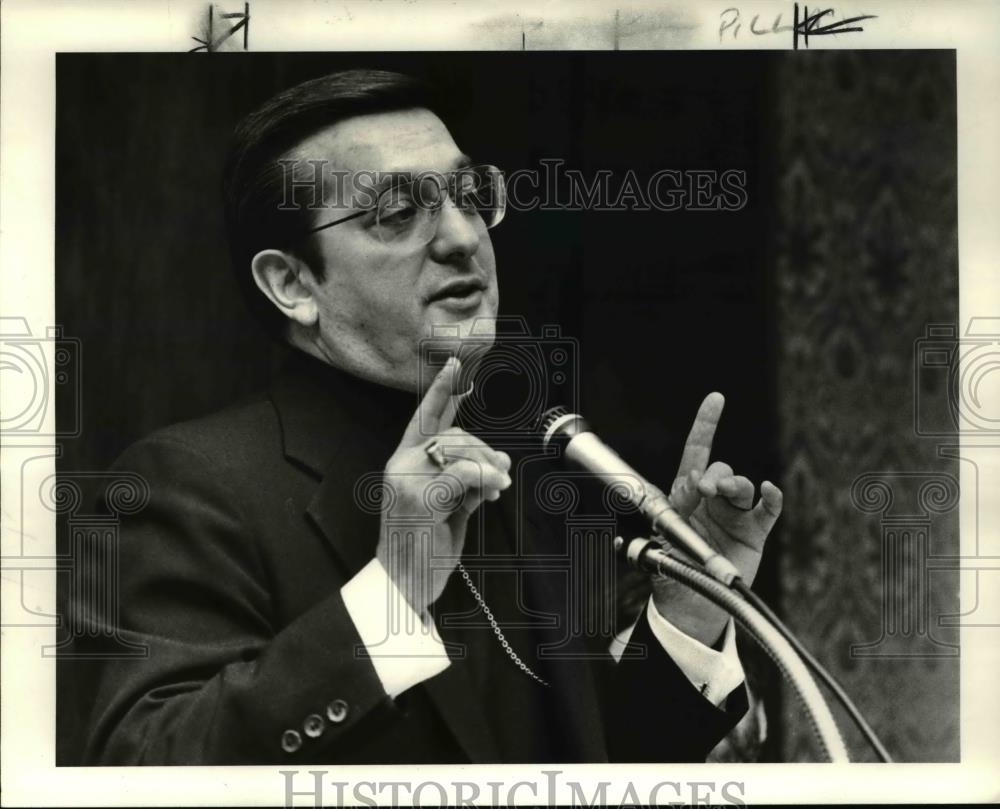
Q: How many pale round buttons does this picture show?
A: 3